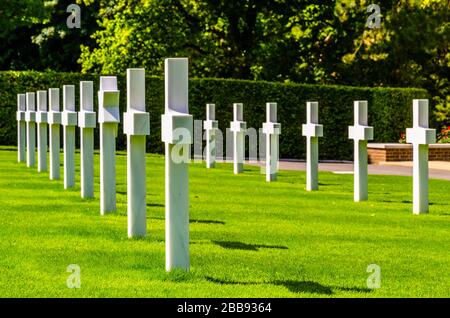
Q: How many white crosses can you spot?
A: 15